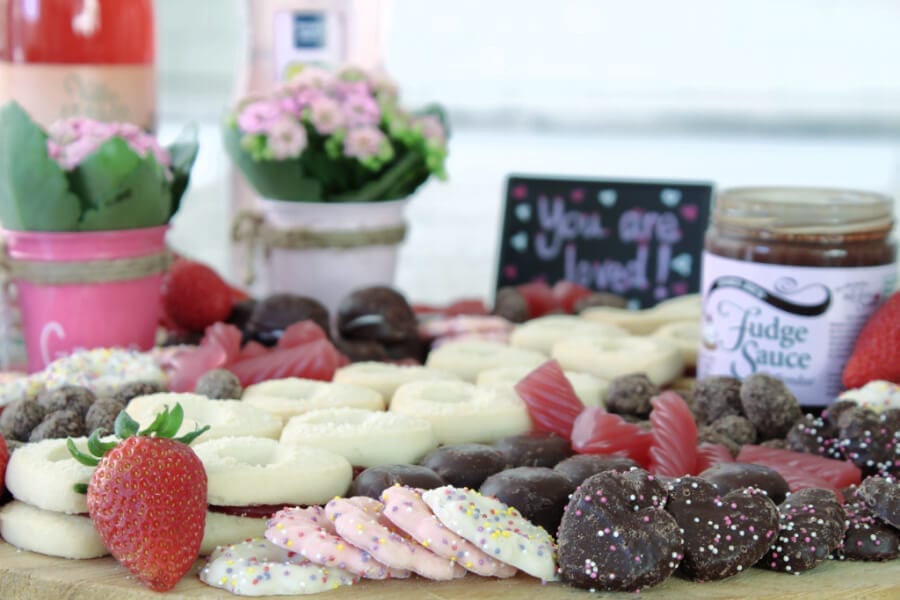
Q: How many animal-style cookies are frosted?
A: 5